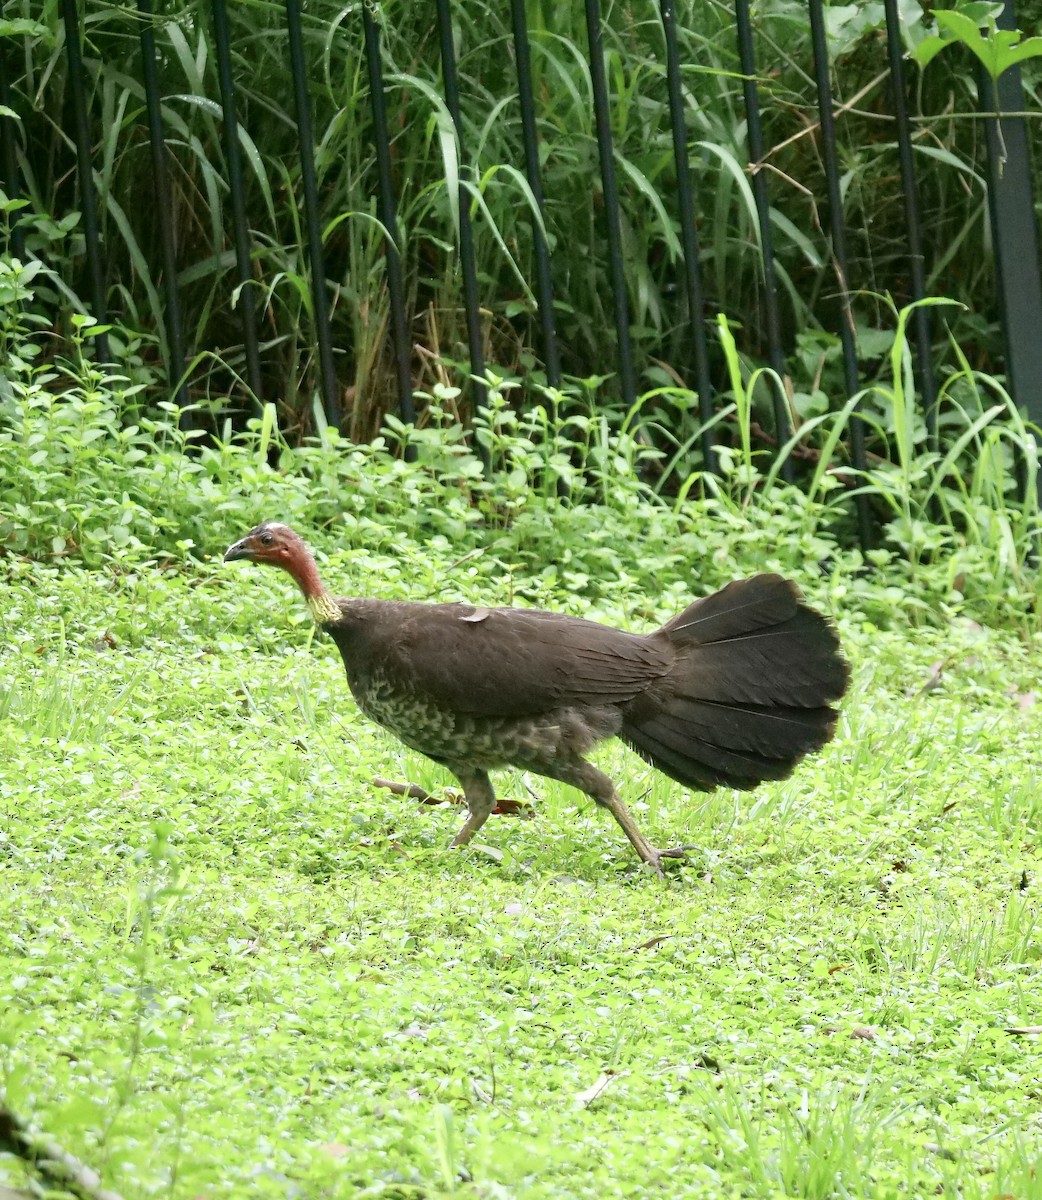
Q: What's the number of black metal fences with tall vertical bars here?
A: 1